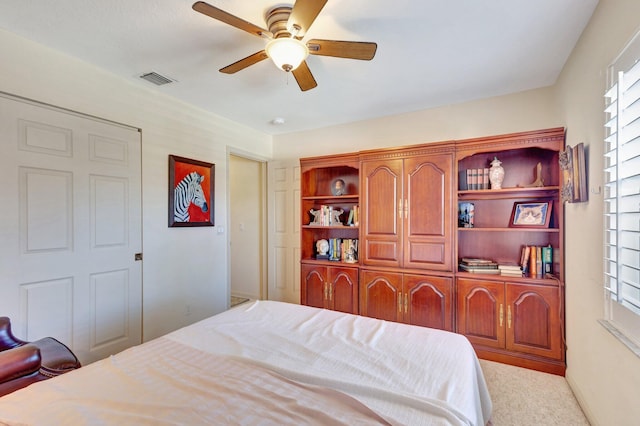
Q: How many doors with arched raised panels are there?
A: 8